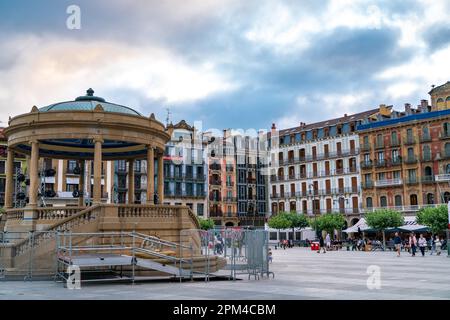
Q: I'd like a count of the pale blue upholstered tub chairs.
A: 0